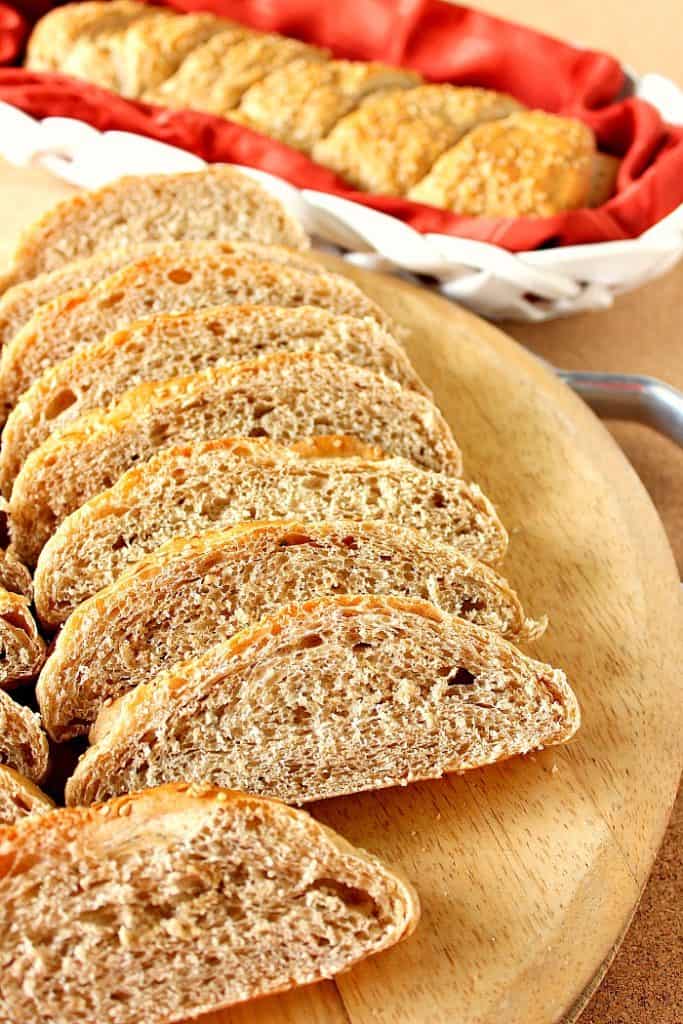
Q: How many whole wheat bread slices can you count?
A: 13